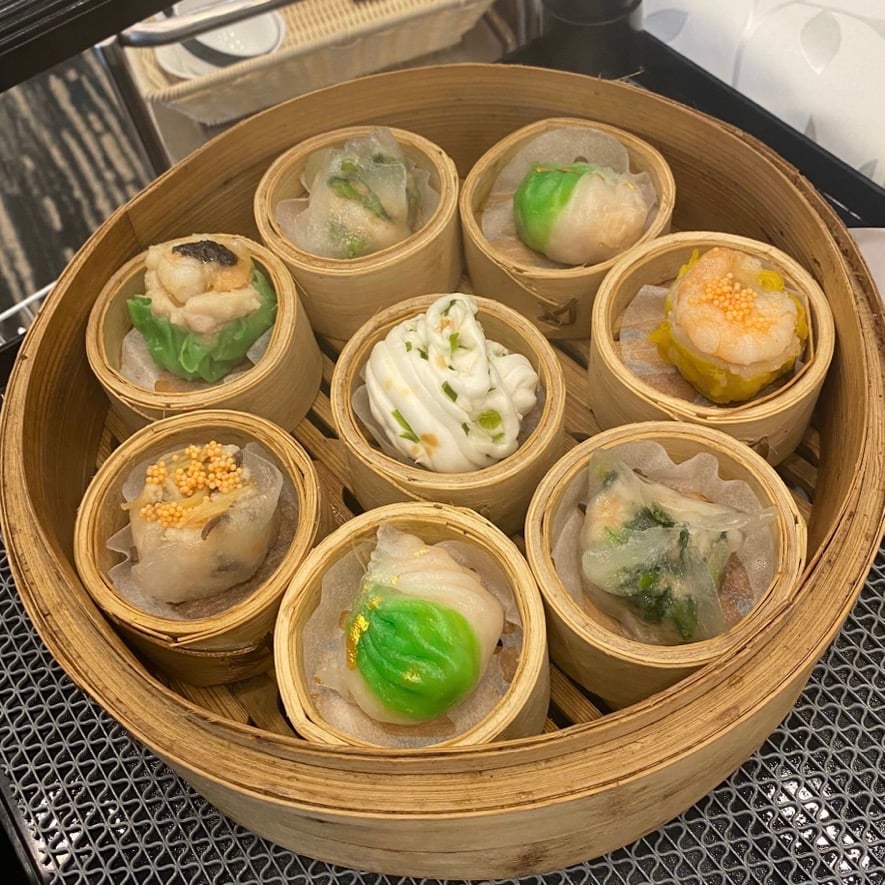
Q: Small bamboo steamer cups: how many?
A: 8